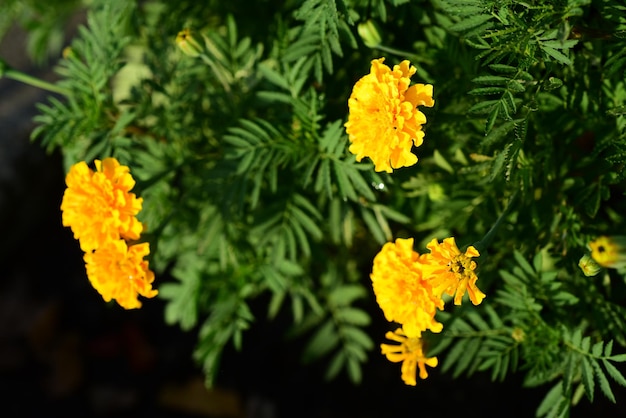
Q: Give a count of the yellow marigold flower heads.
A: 6